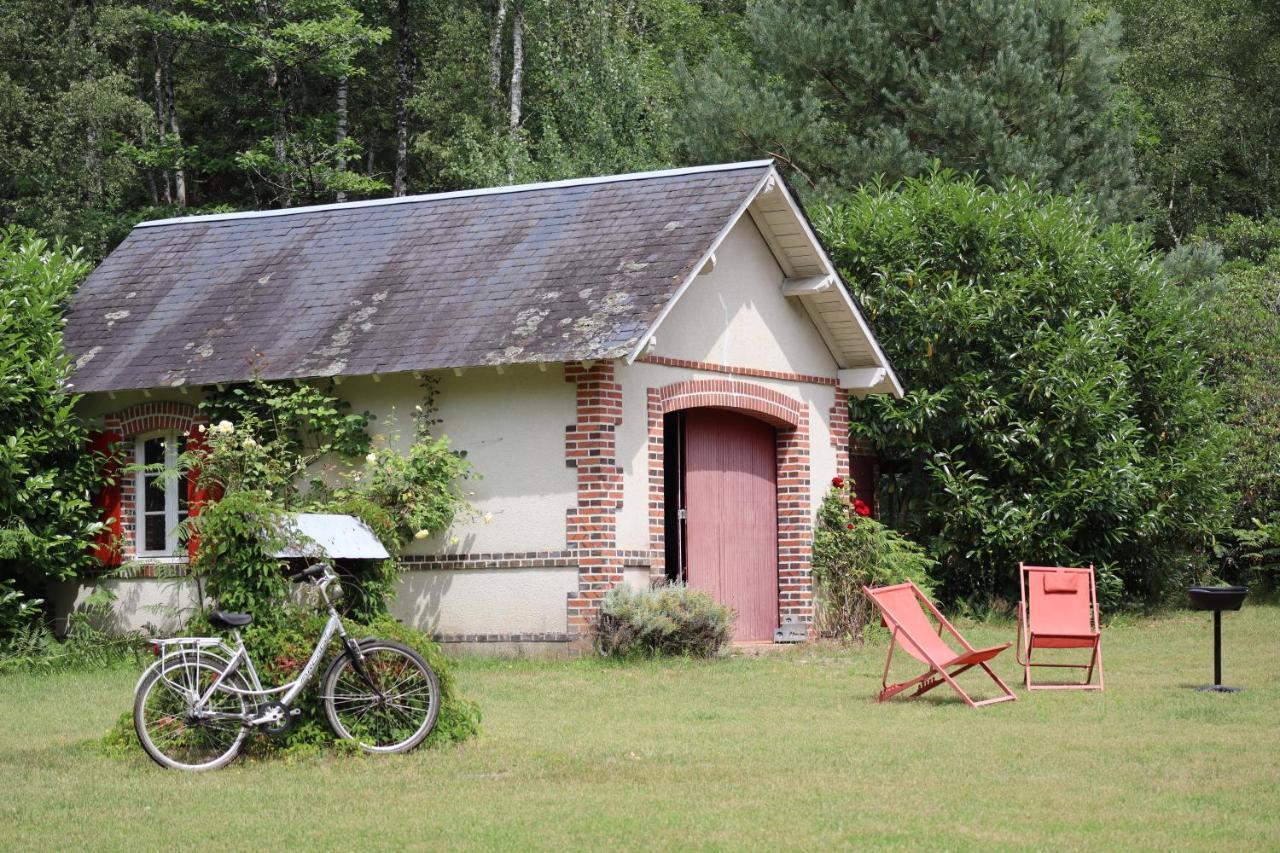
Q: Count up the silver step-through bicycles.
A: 1